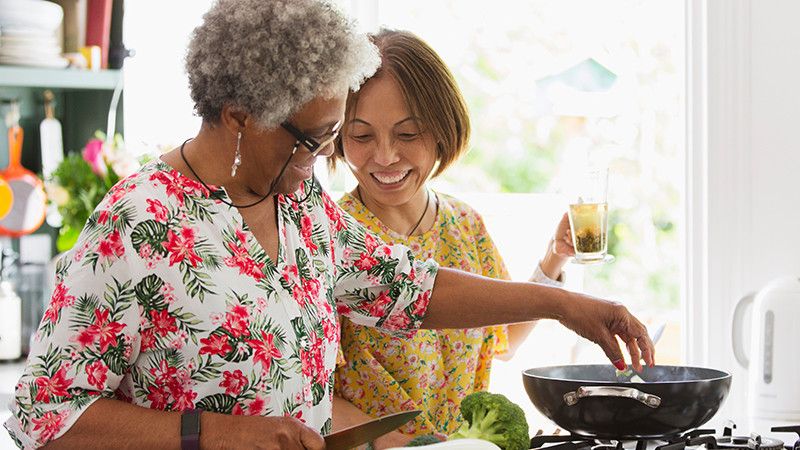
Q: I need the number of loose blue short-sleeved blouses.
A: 0